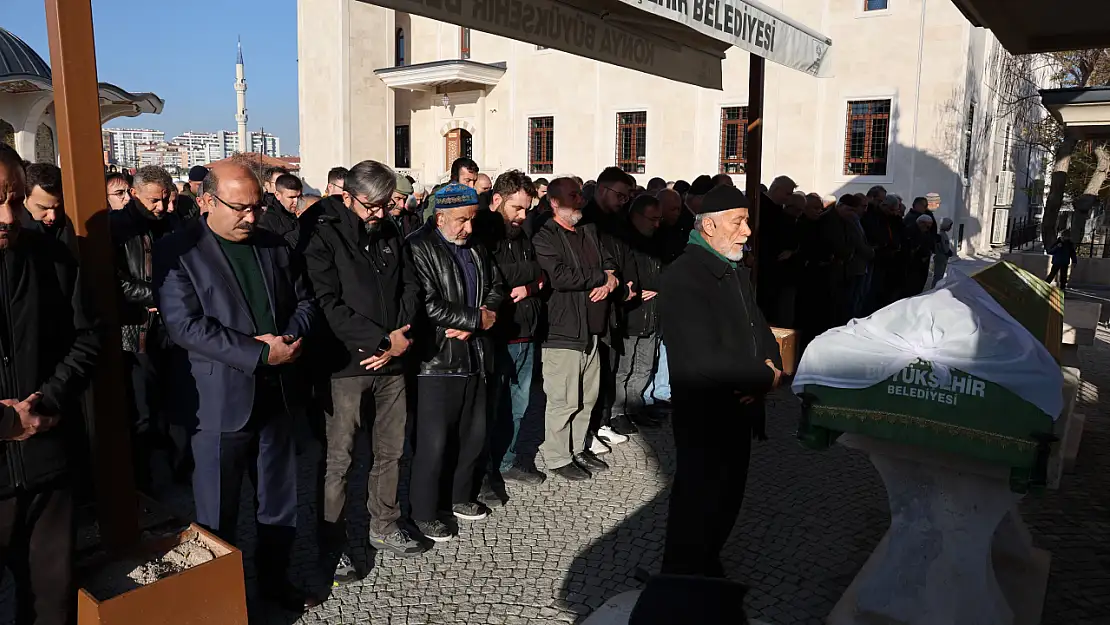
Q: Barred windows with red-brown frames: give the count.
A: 4